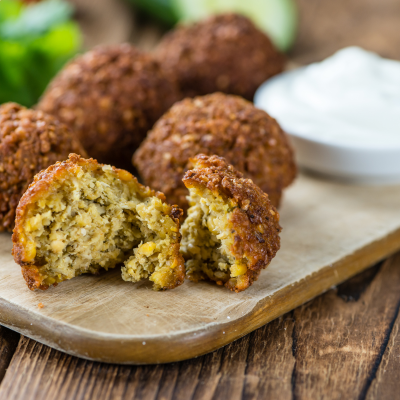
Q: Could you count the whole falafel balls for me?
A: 4